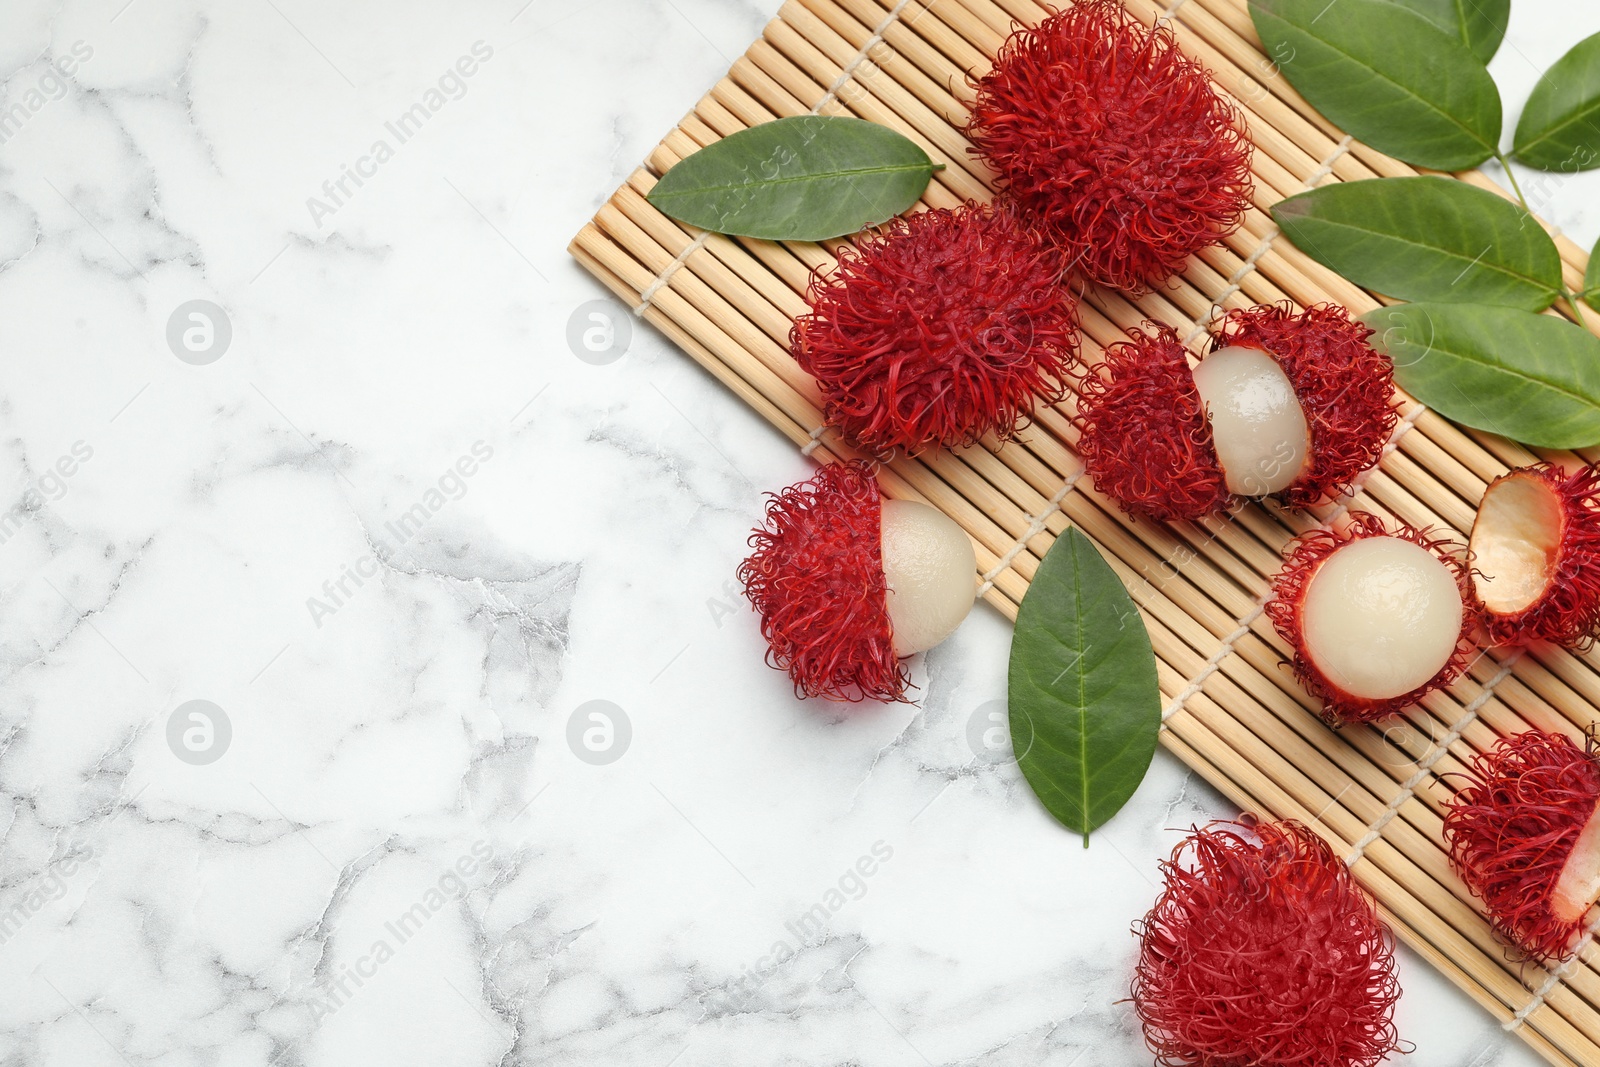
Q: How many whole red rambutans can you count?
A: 3